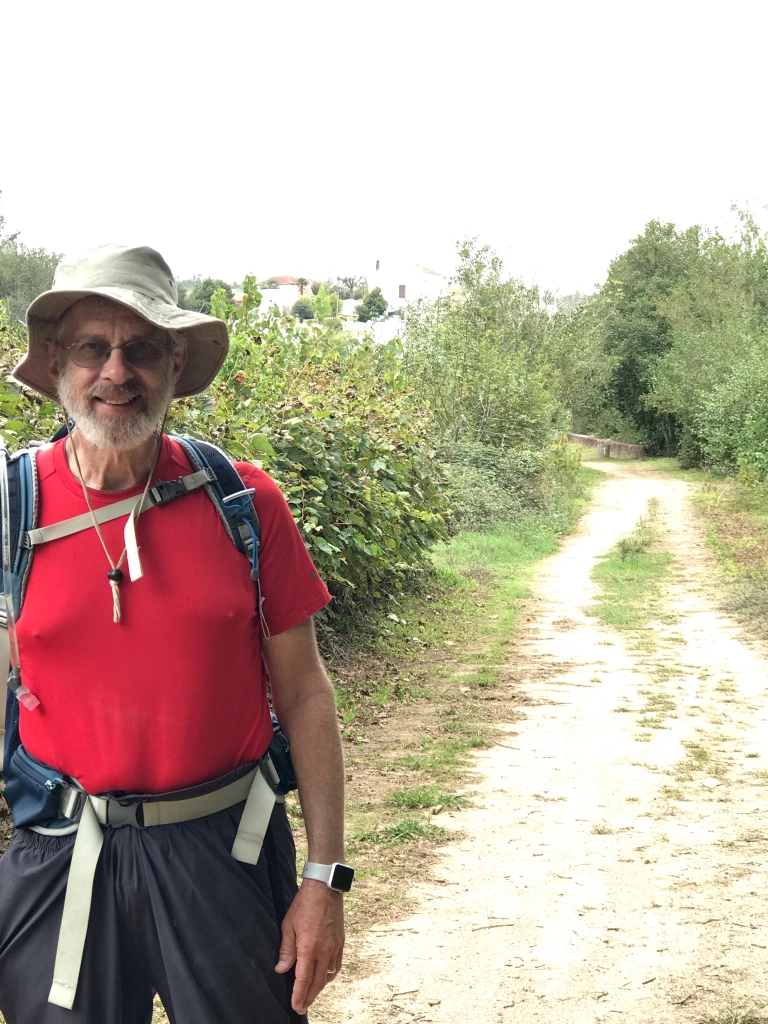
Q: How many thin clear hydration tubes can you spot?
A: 1